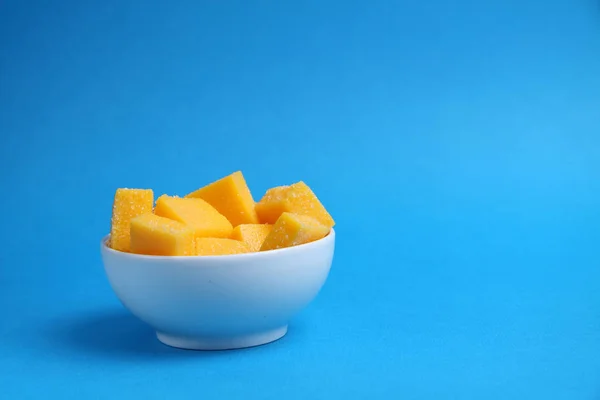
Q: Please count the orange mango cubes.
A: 8